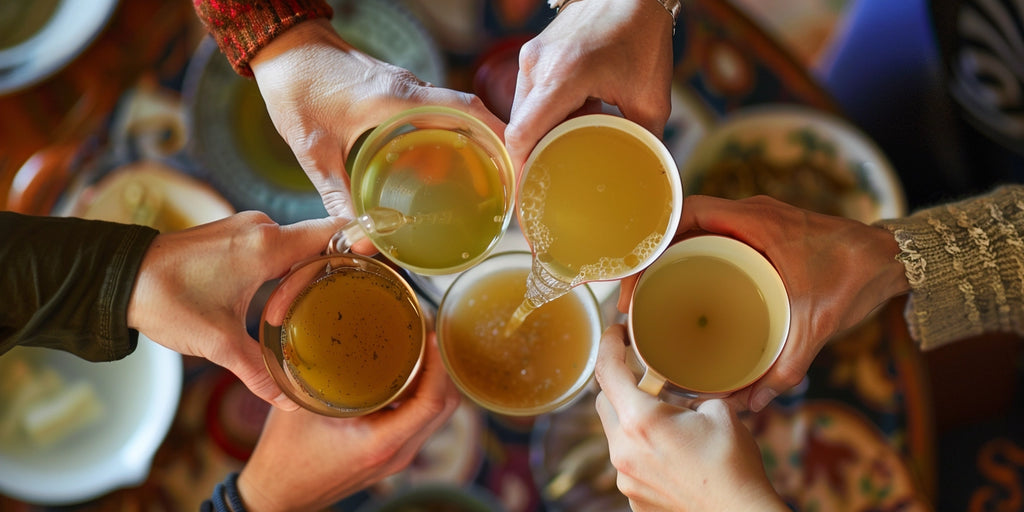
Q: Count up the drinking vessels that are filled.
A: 5